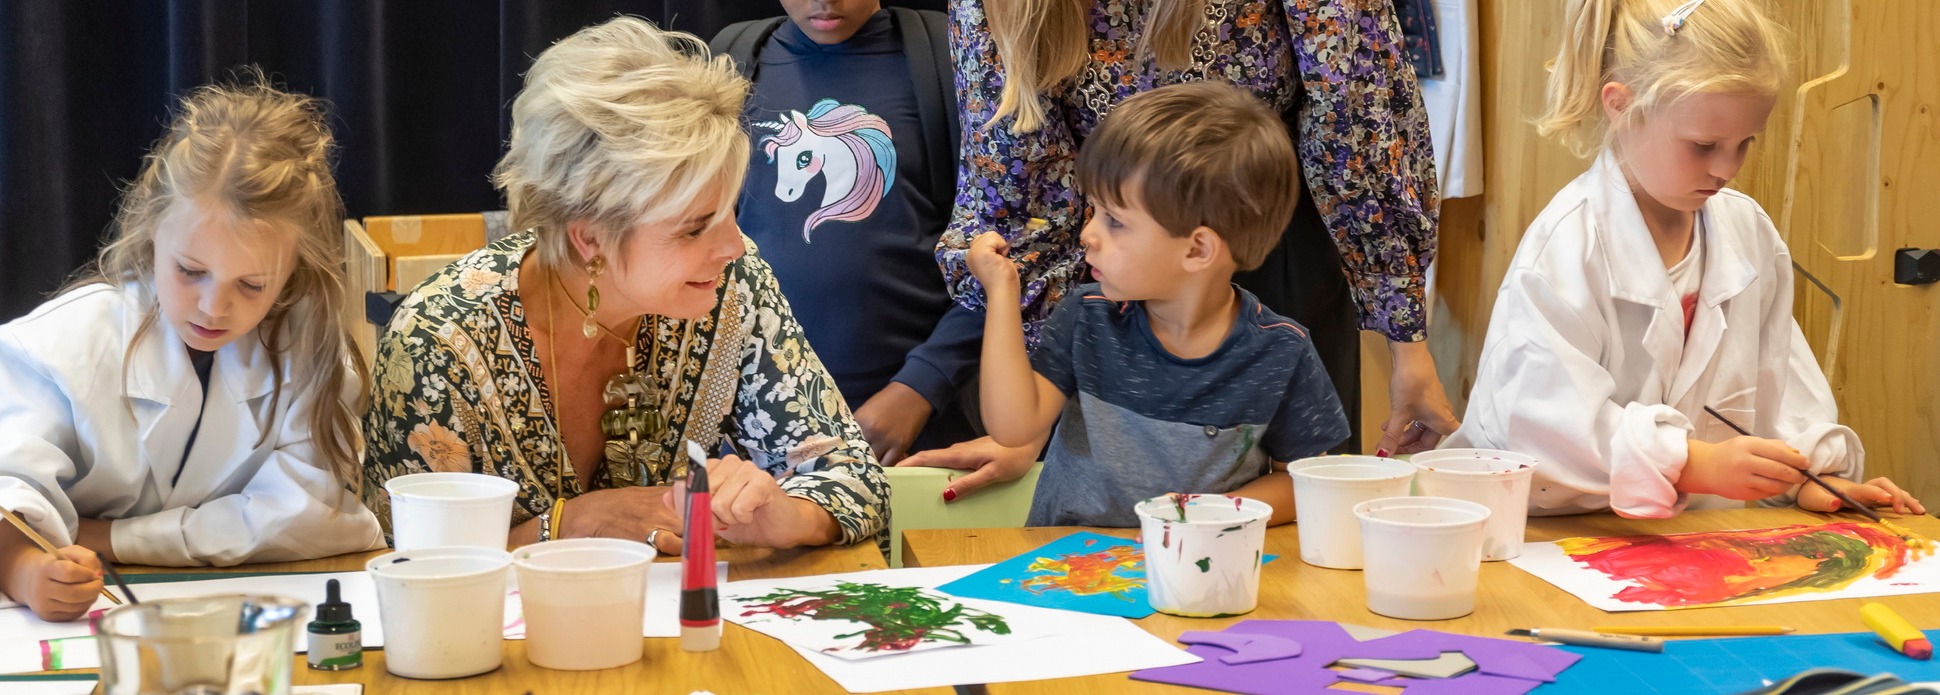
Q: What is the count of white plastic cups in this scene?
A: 7